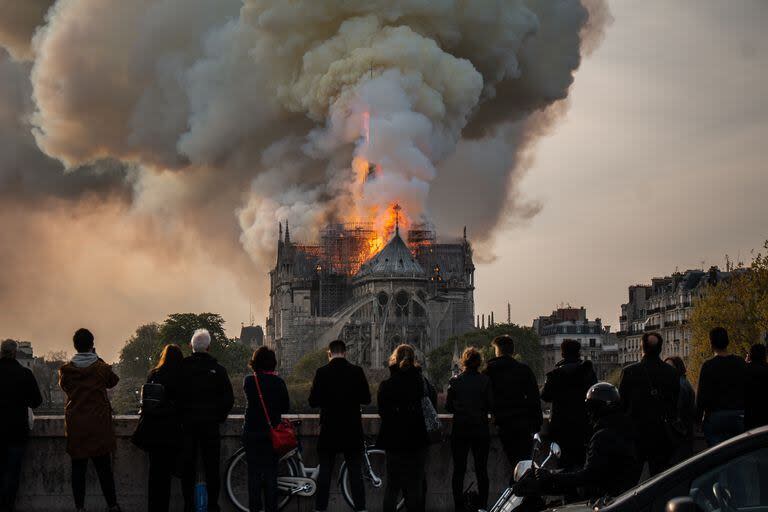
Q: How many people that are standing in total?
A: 14